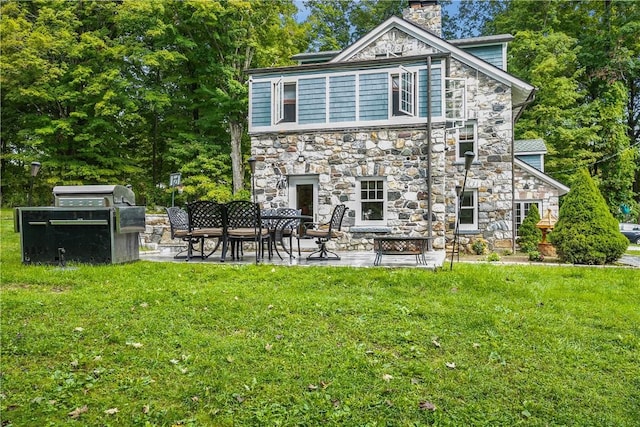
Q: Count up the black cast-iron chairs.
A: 6